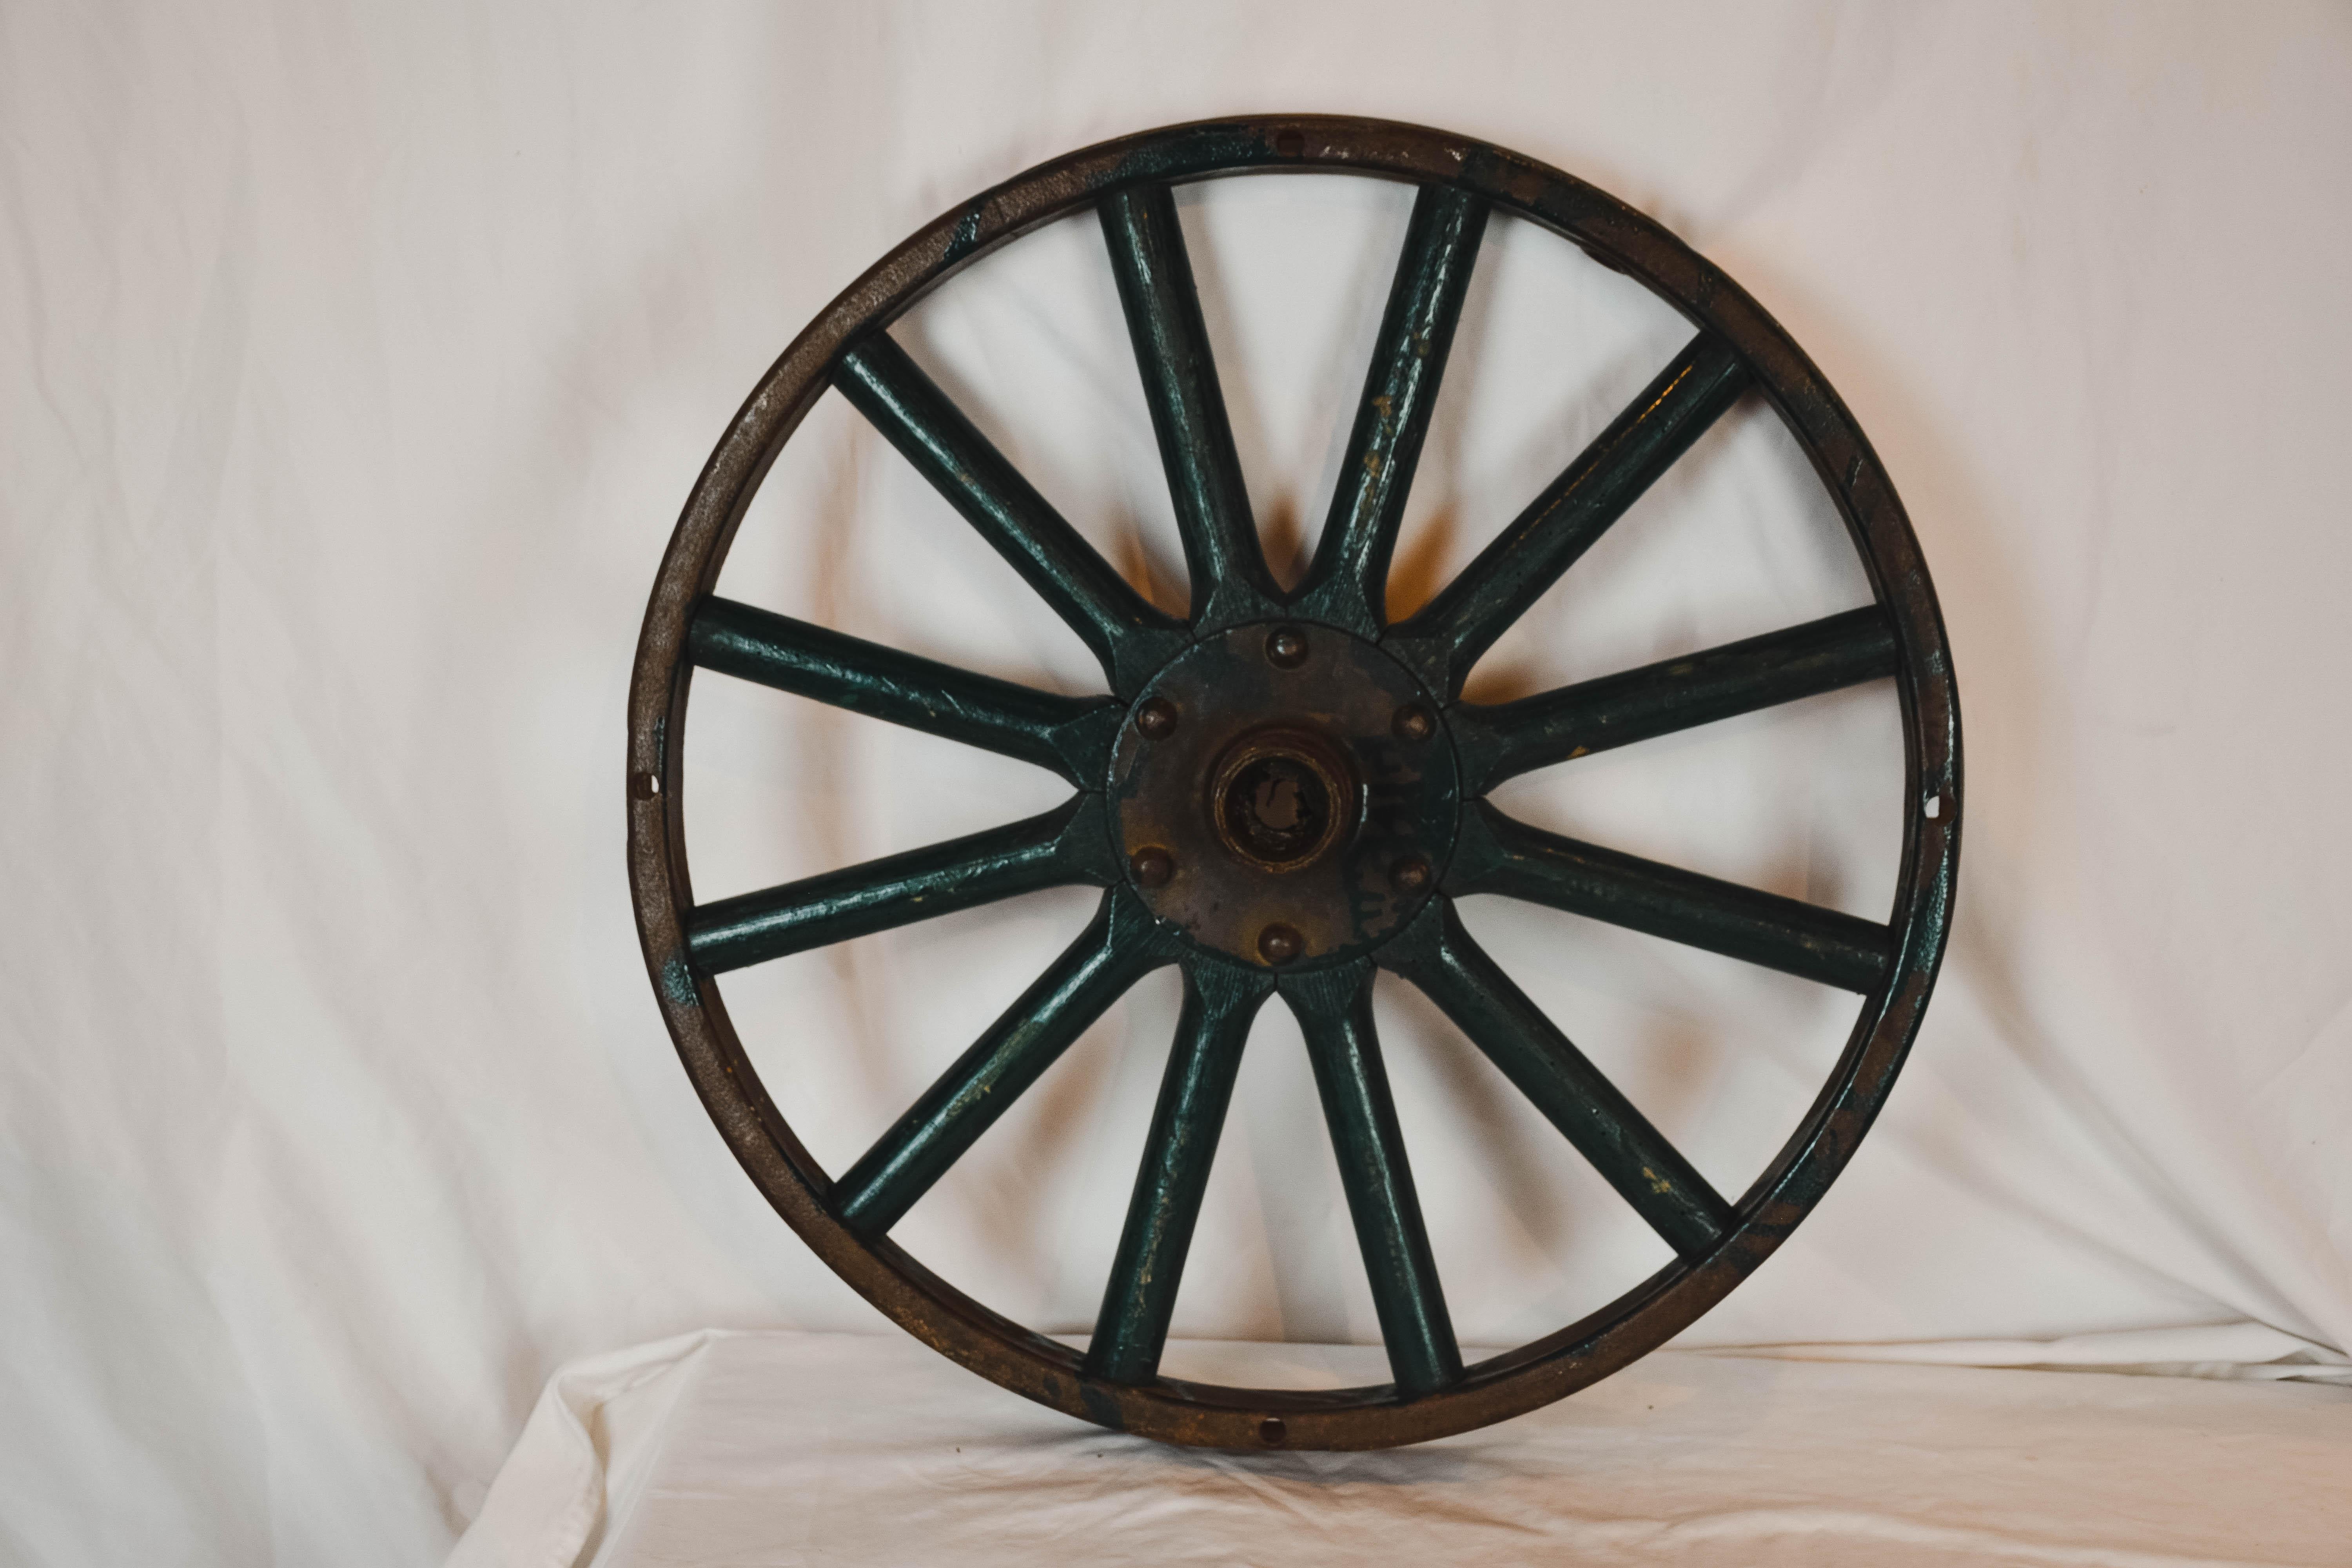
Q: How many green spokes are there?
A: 12